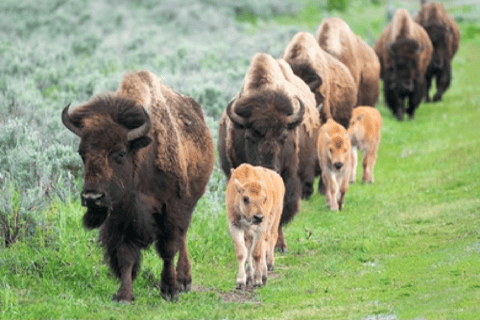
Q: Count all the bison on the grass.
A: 9